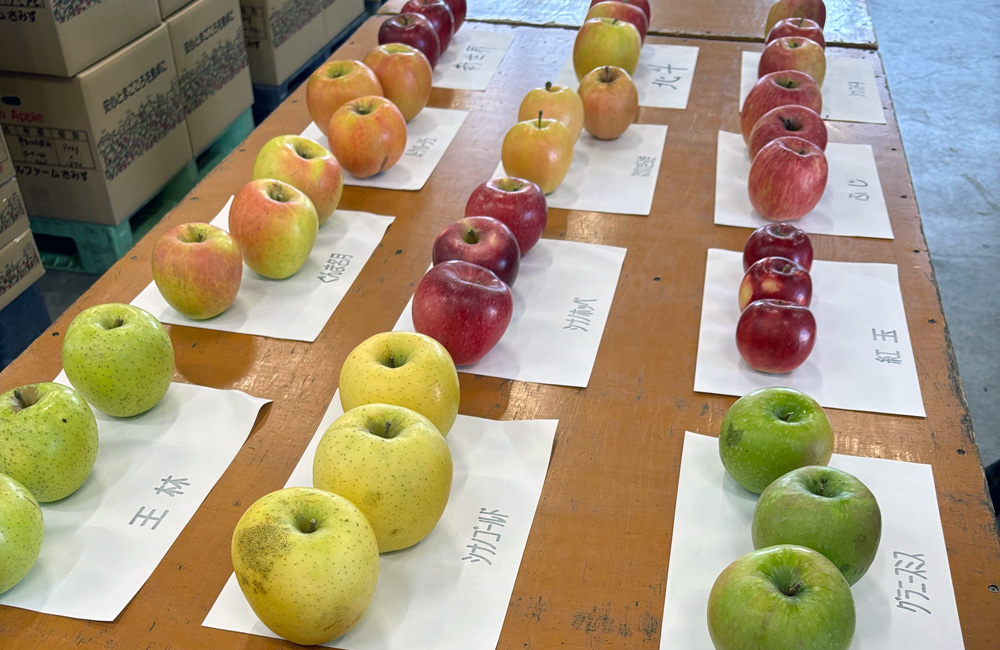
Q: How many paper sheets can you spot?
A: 12